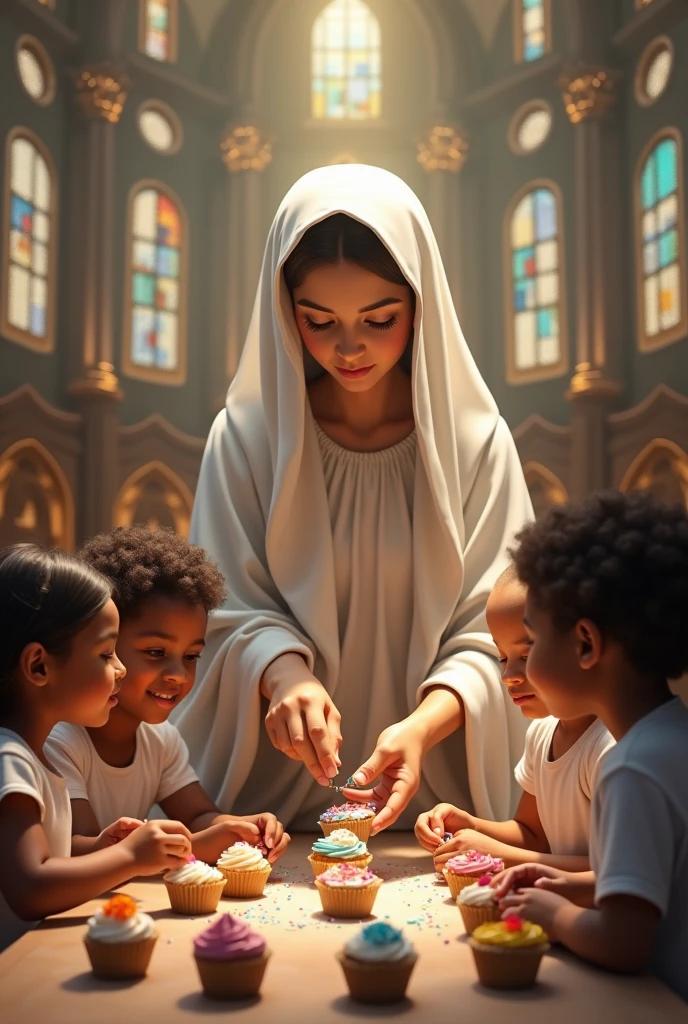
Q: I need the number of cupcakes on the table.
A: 11